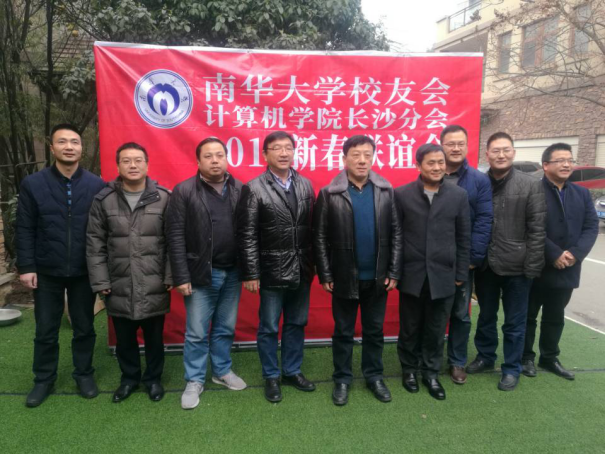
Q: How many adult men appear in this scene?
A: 9